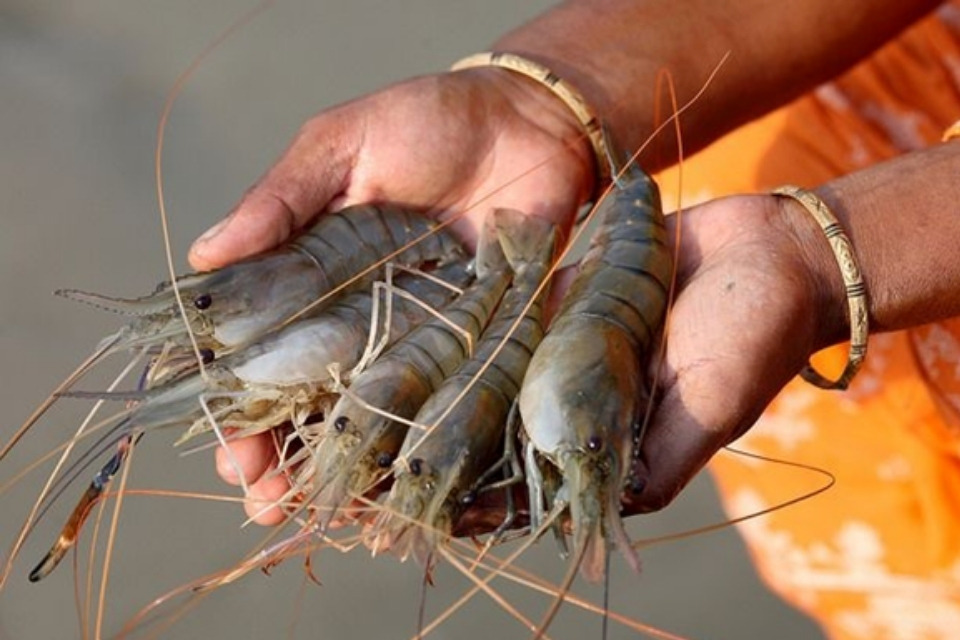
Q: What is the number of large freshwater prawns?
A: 5